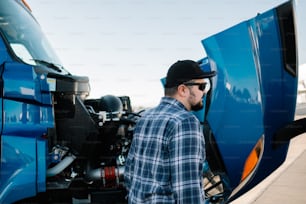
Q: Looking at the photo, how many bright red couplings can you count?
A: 1